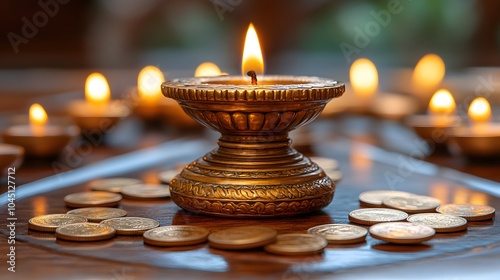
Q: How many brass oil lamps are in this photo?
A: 1